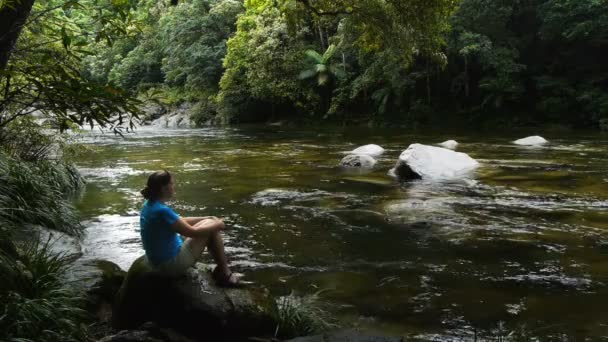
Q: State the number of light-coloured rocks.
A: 5